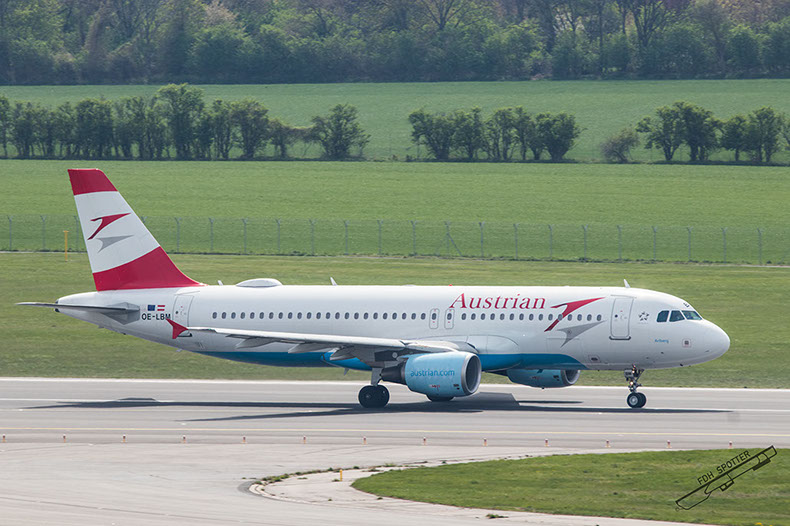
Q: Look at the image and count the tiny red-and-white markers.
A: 13